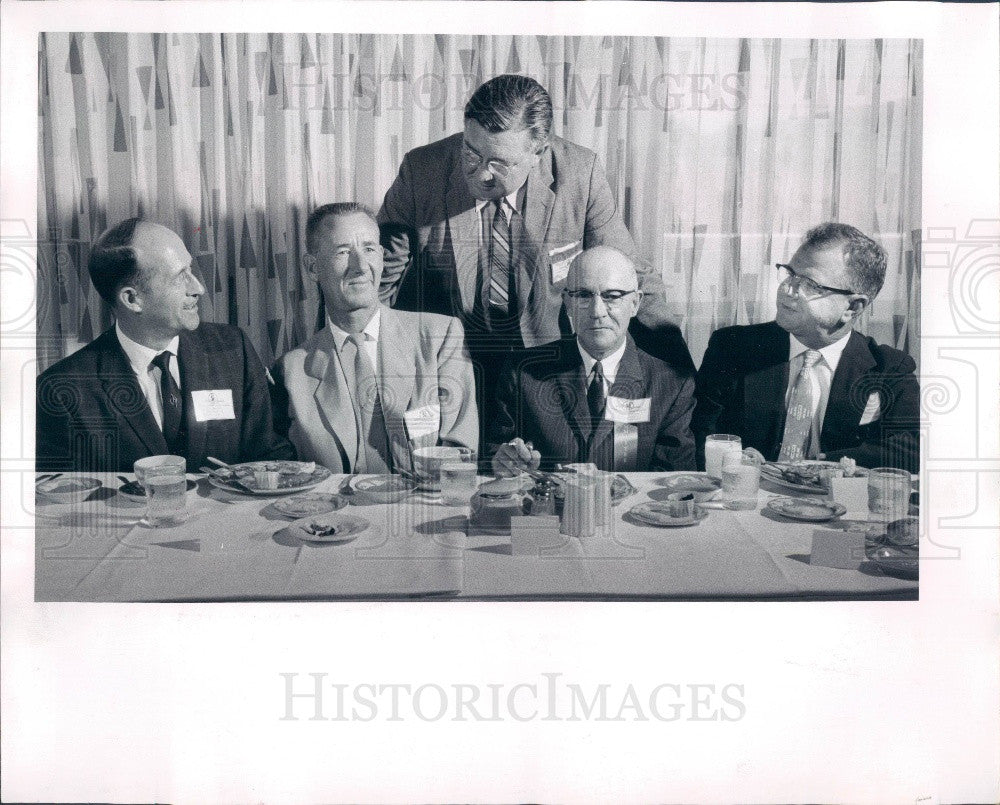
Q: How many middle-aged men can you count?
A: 5